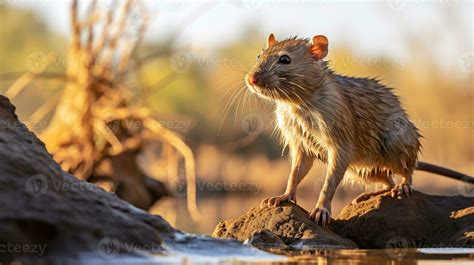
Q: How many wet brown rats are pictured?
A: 1